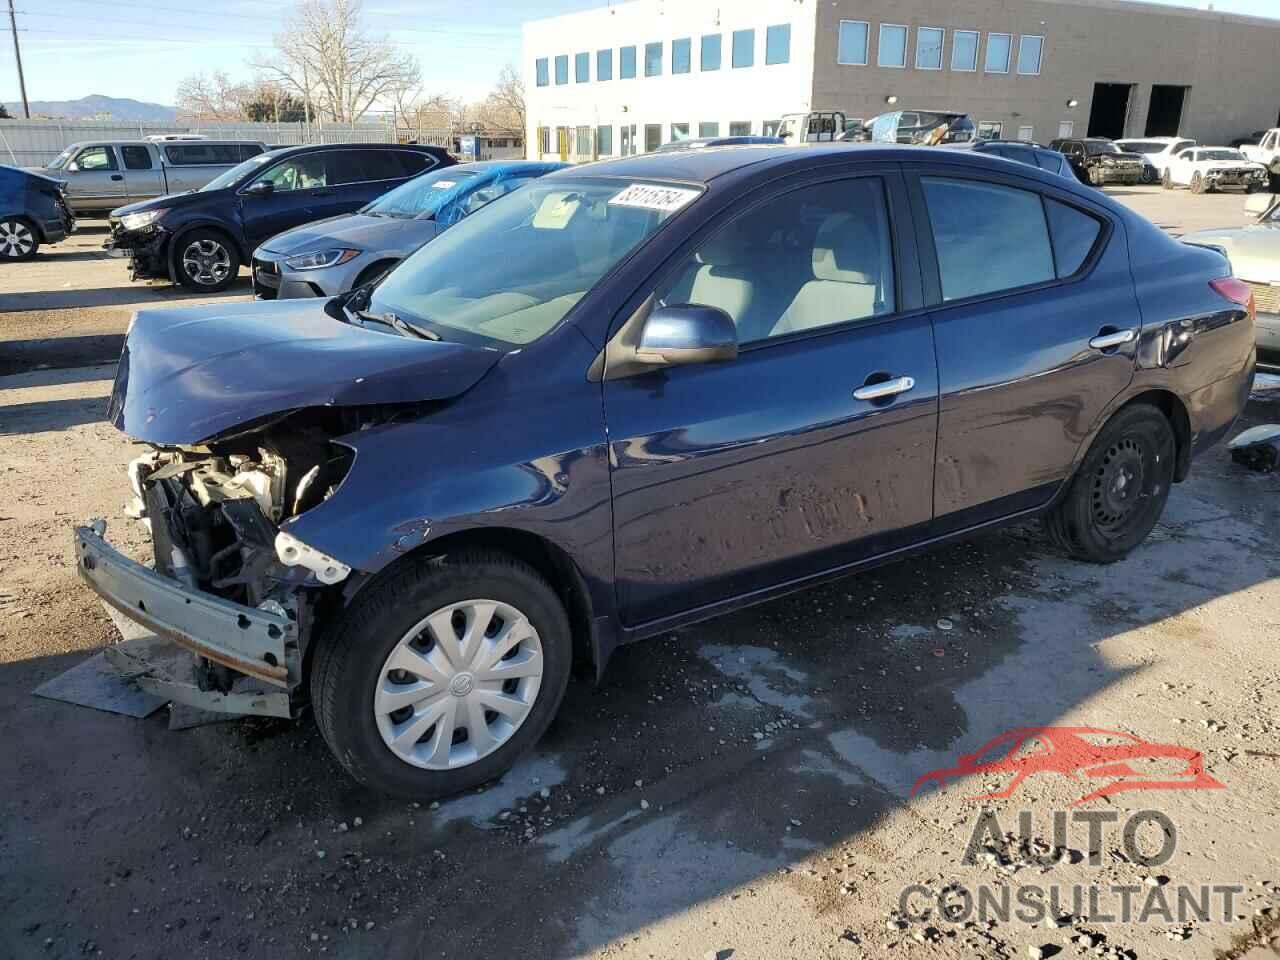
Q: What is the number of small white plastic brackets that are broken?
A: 1